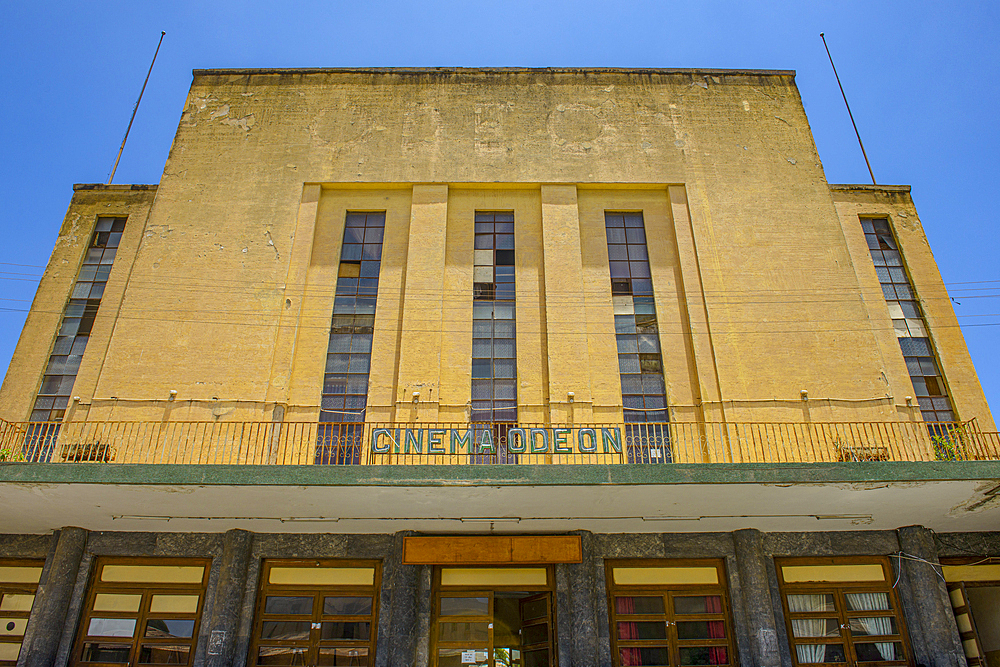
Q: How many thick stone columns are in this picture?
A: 6